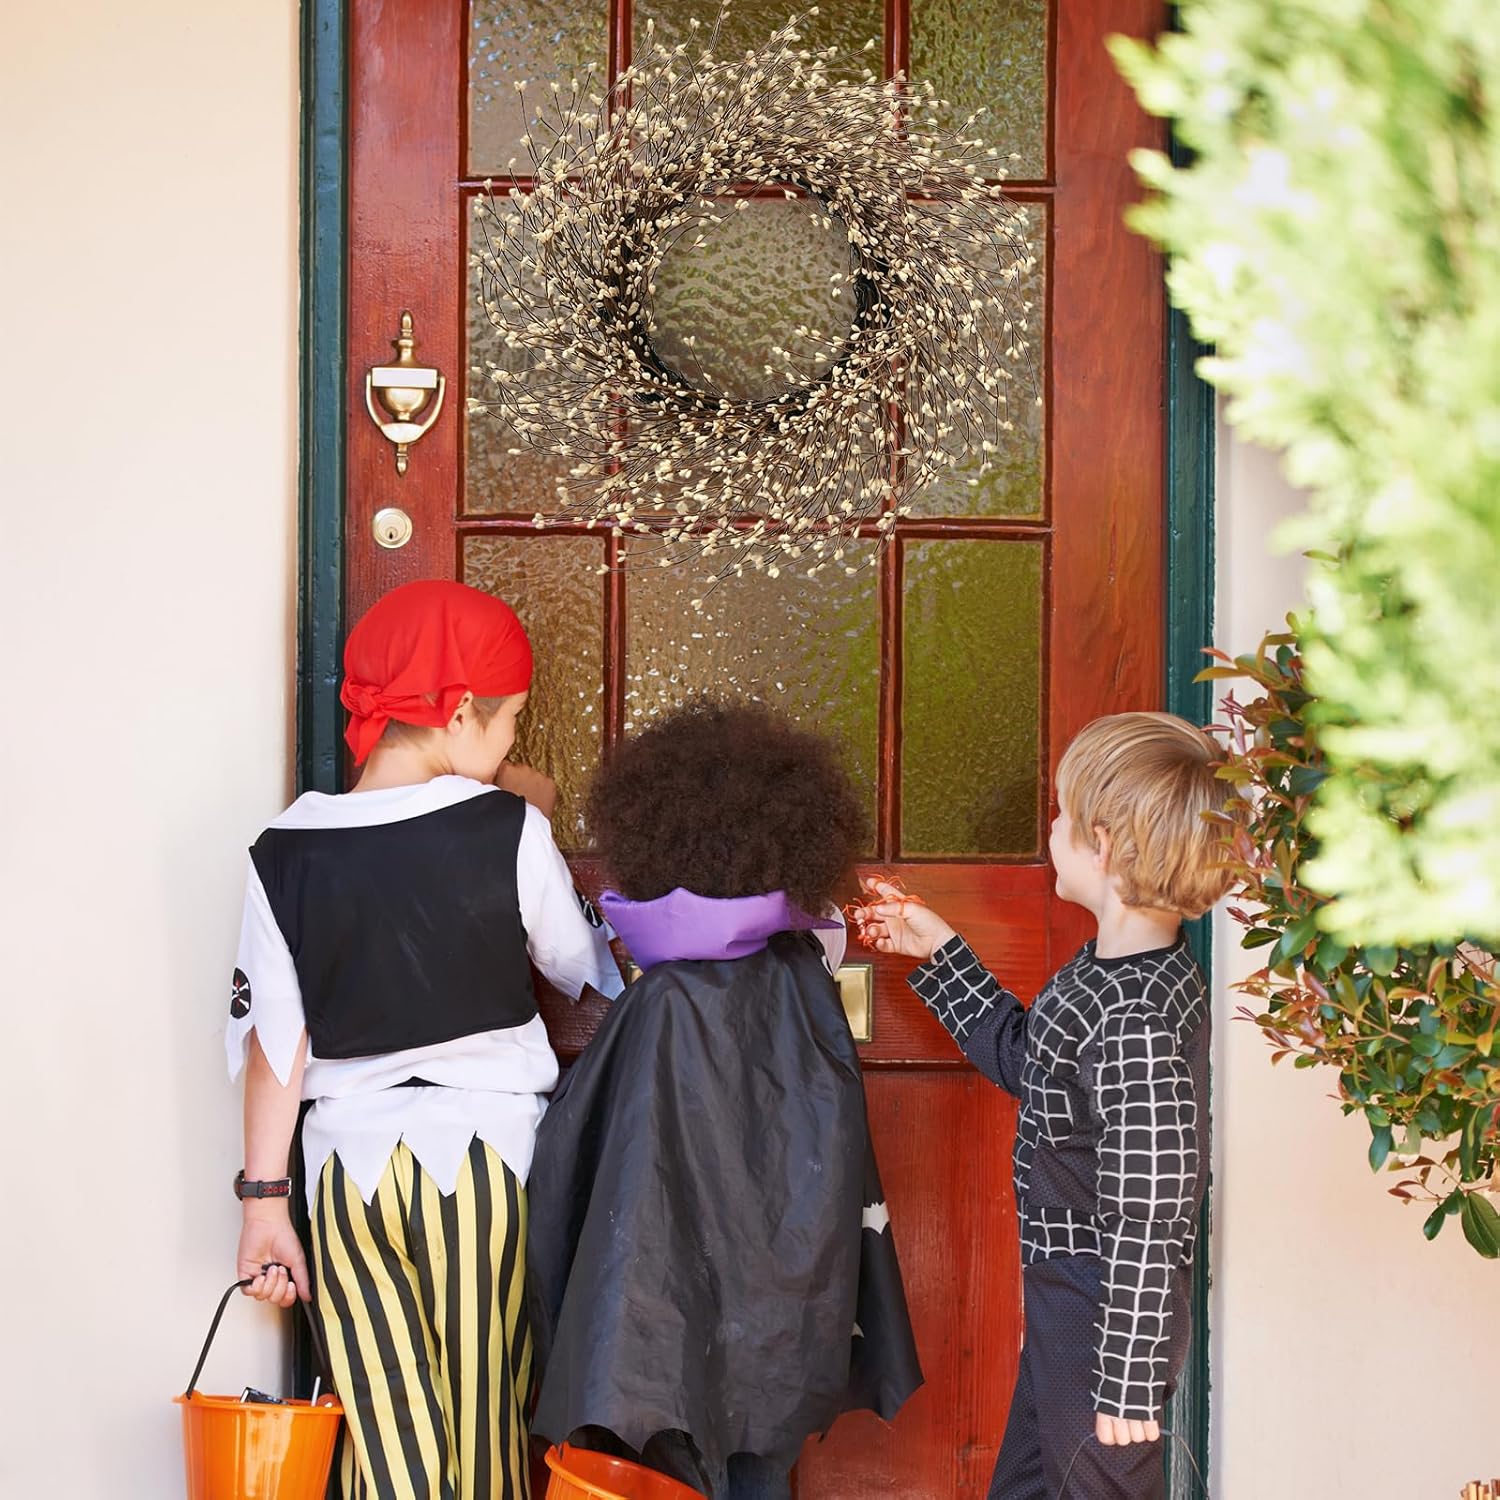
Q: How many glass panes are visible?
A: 9